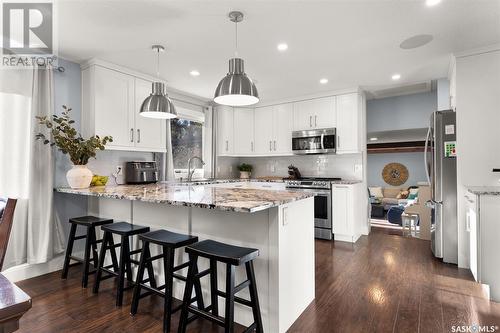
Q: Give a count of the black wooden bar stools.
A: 4